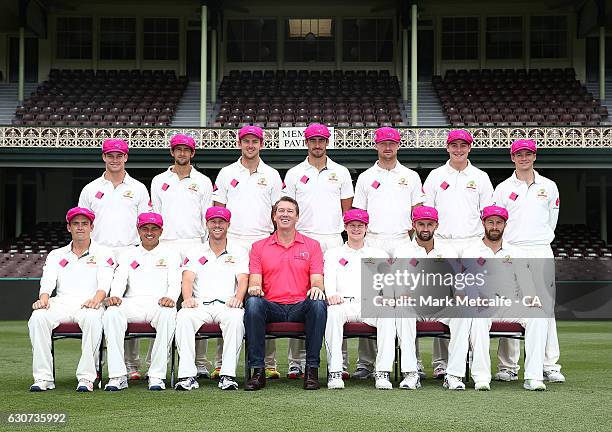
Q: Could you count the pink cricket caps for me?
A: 13